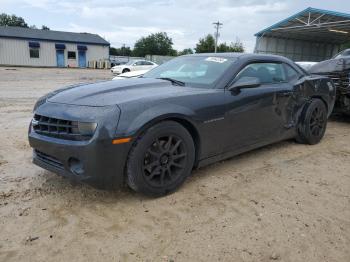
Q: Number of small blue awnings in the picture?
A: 3